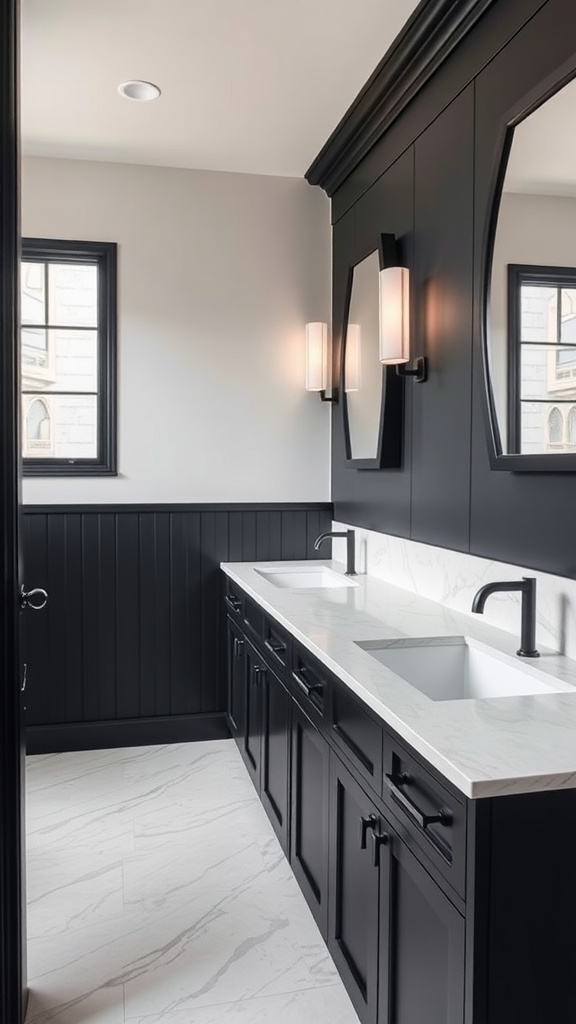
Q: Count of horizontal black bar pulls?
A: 4